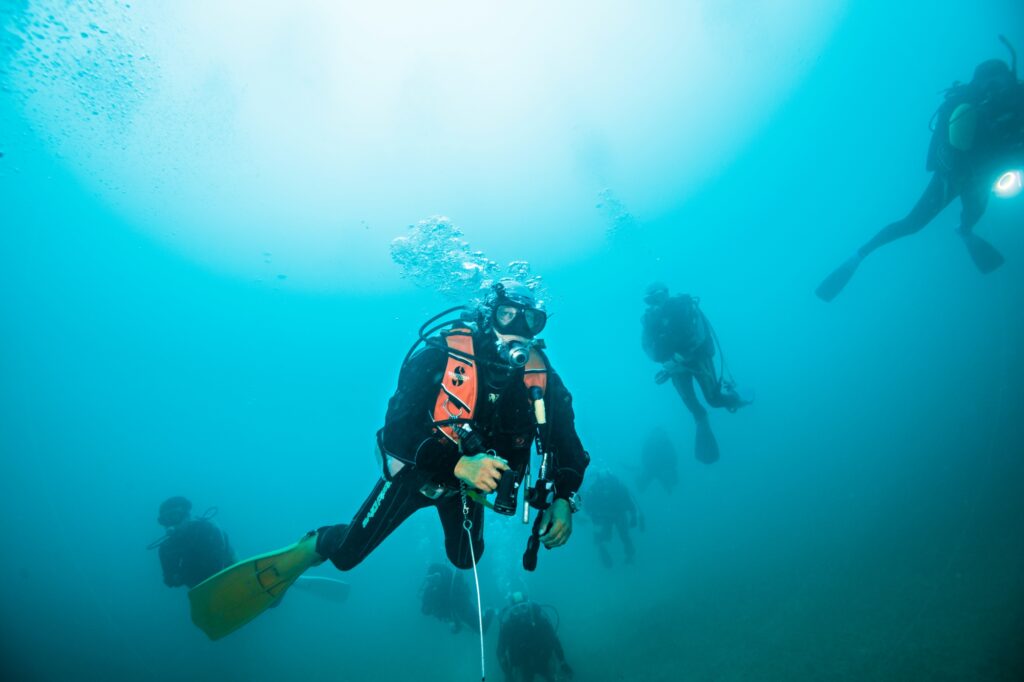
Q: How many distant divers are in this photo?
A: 7